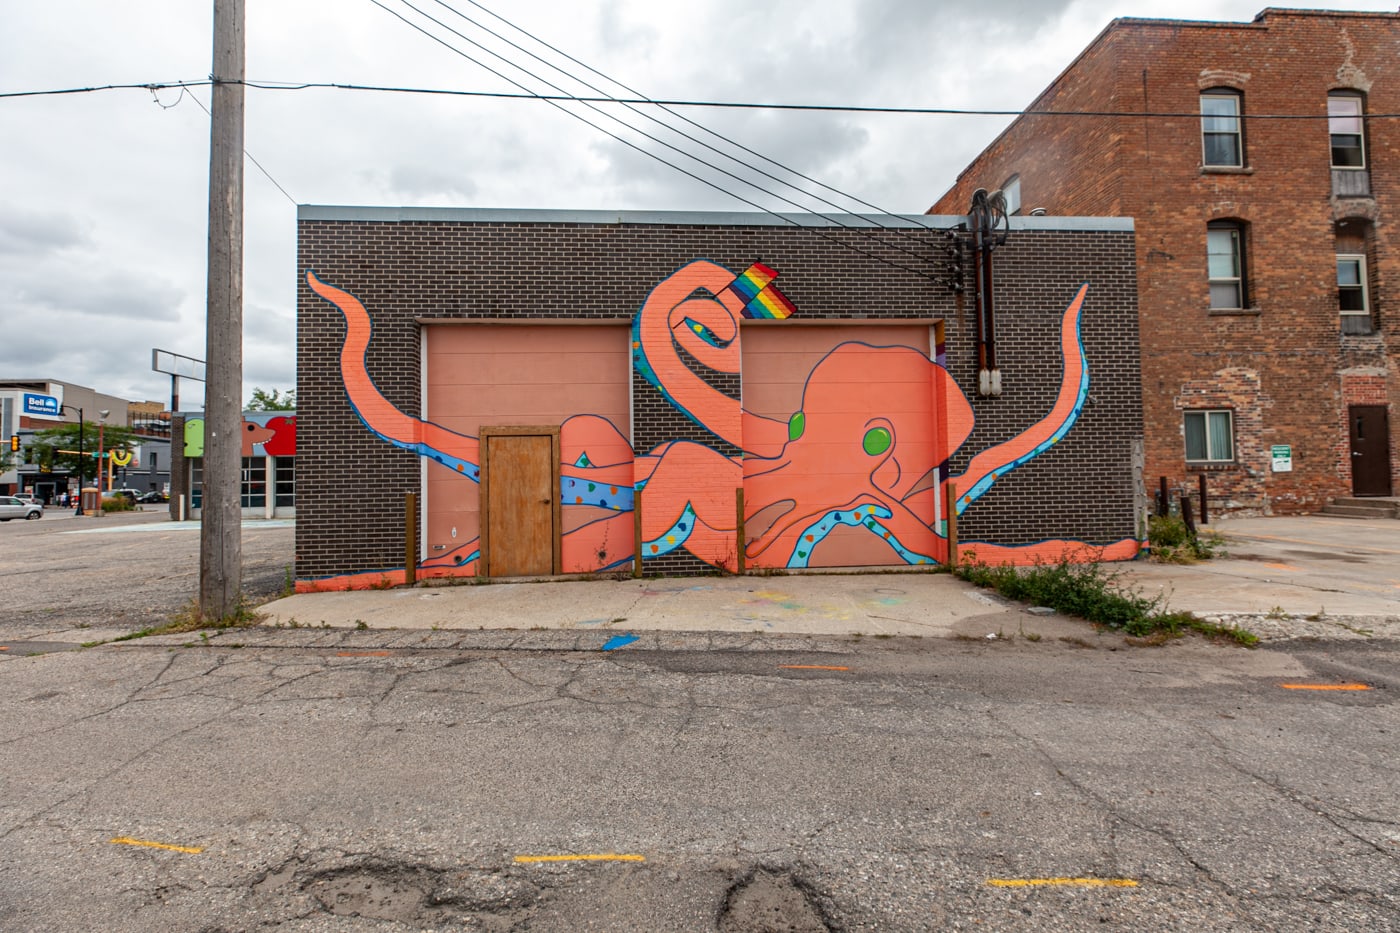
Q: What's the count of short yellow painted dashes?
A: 3